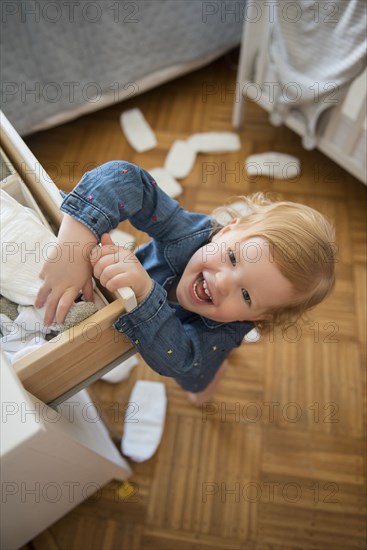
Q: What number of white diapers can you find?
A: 10